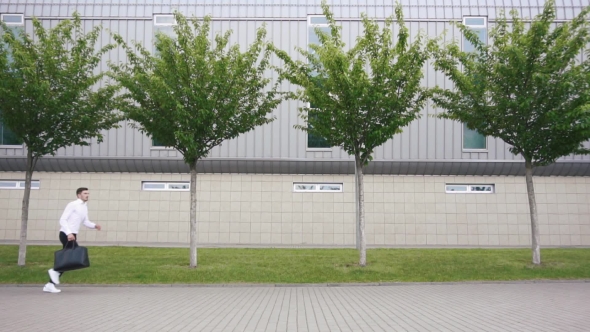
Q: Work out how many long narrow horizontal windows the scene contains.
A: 4